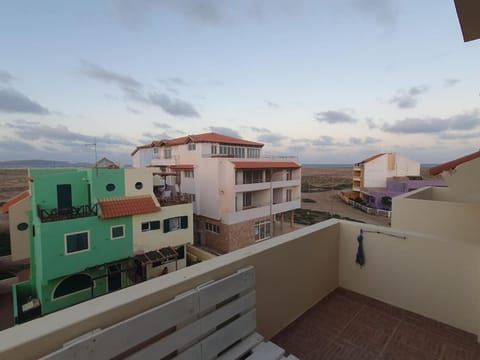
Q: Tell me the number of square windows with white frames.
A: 2